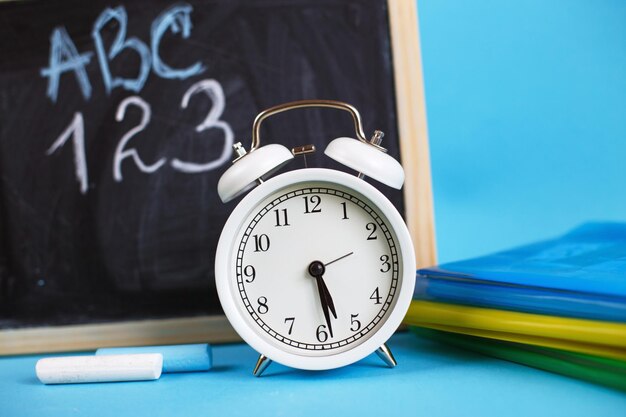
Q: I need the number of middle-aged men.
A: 0